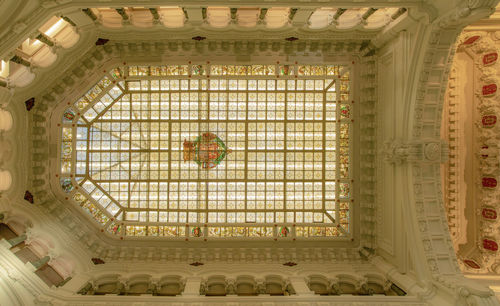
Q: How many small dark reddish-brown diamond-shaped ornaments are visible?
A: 8